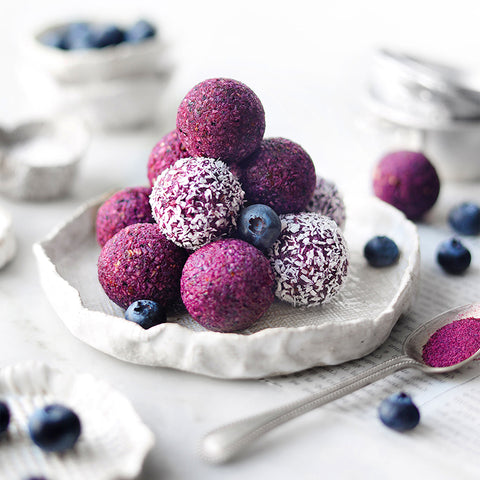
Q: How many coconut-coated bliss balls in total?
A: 3